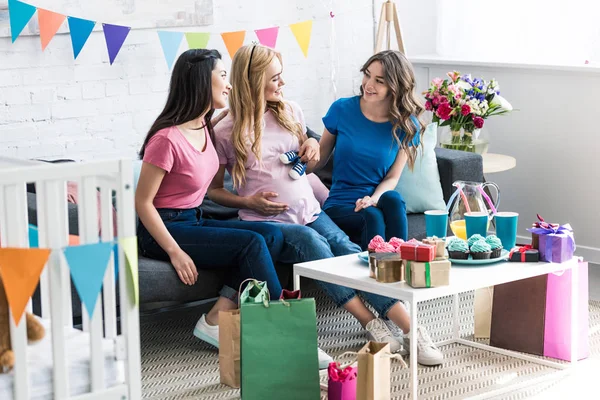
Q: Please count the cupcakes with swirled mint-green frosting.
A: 4